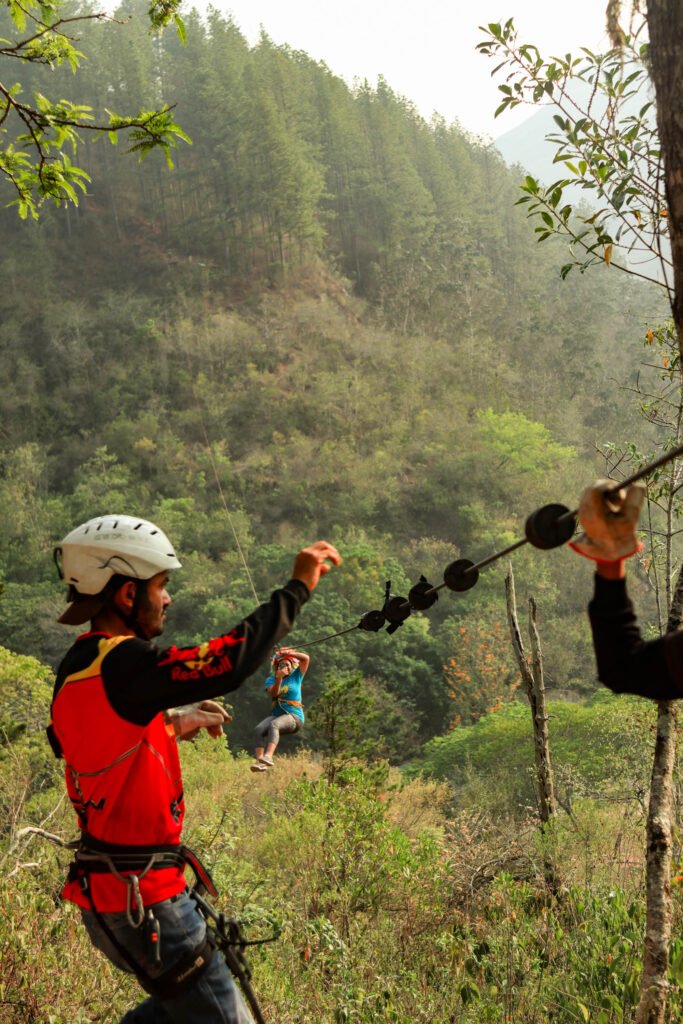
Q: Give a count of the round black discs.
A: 5